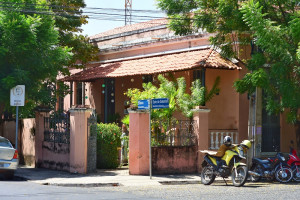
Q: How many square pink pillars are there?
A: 4